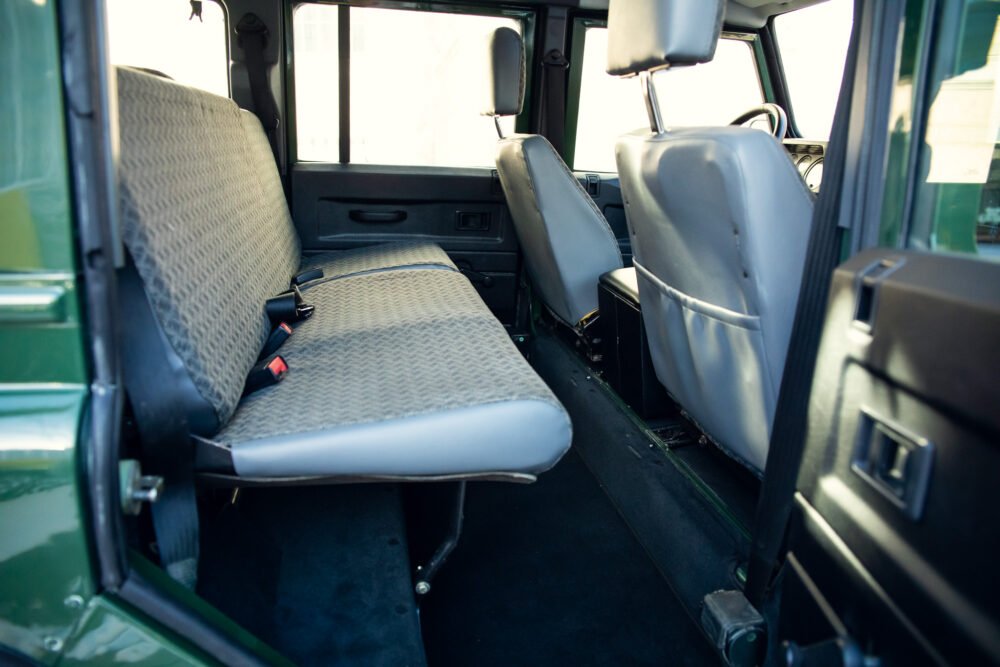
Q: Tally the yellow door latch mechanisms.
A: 0